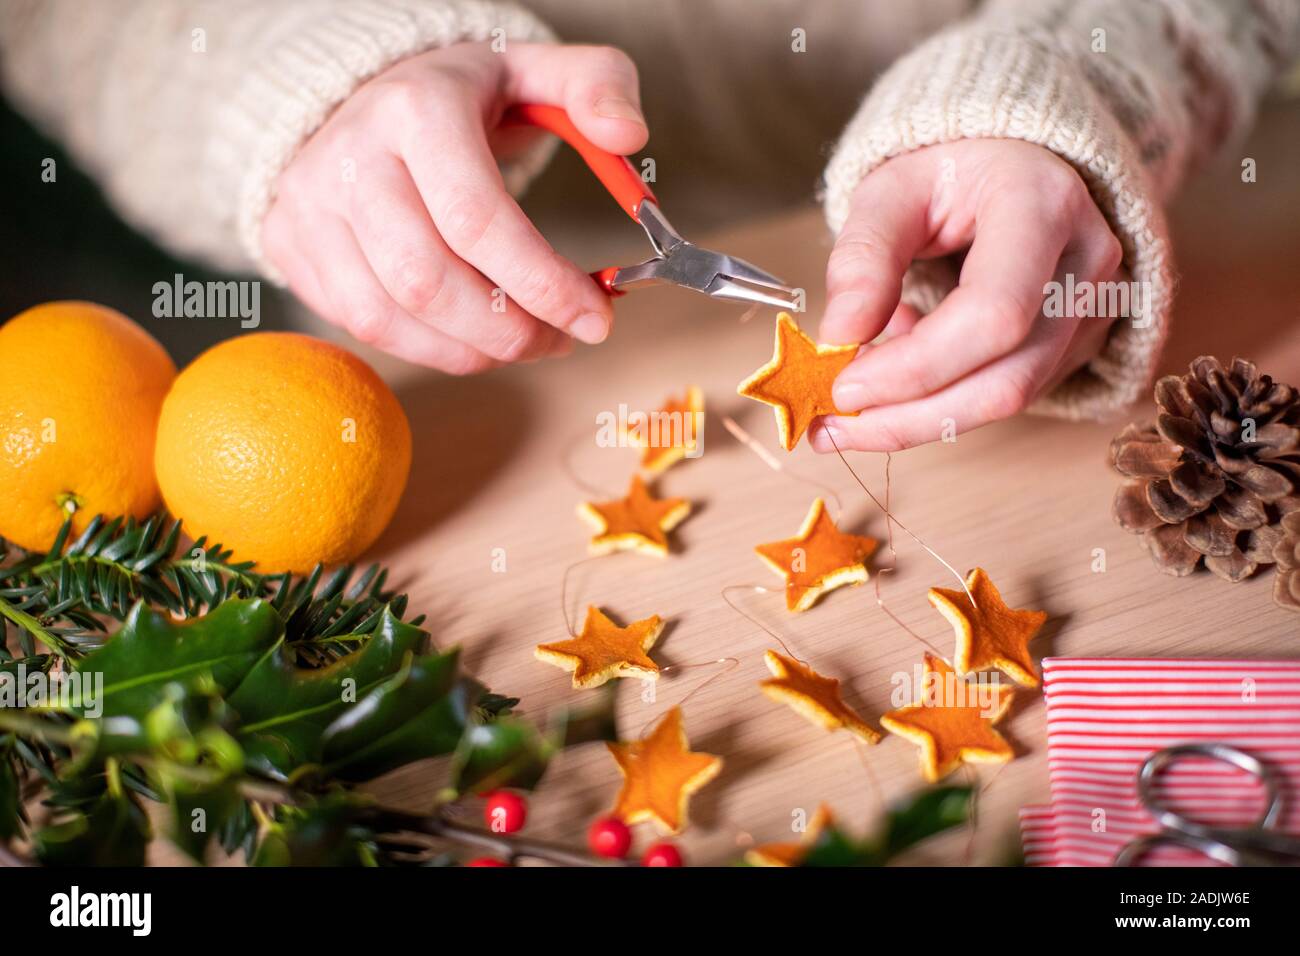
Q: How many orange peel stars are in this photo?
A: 10